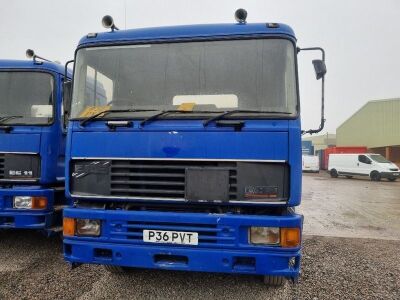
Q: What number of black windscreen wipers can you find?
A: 4